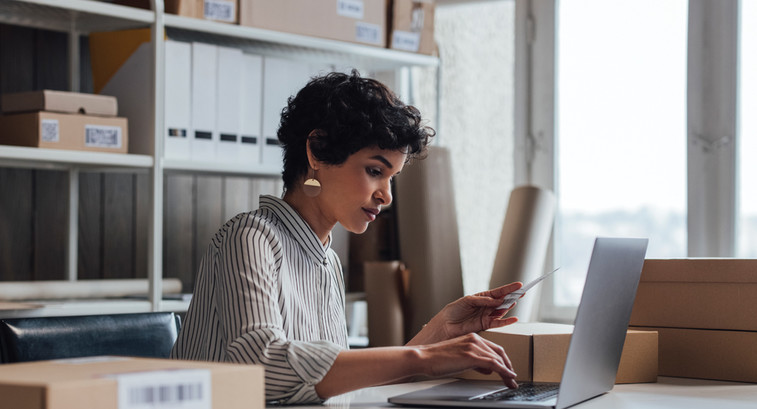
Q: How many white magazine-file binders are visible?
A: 5